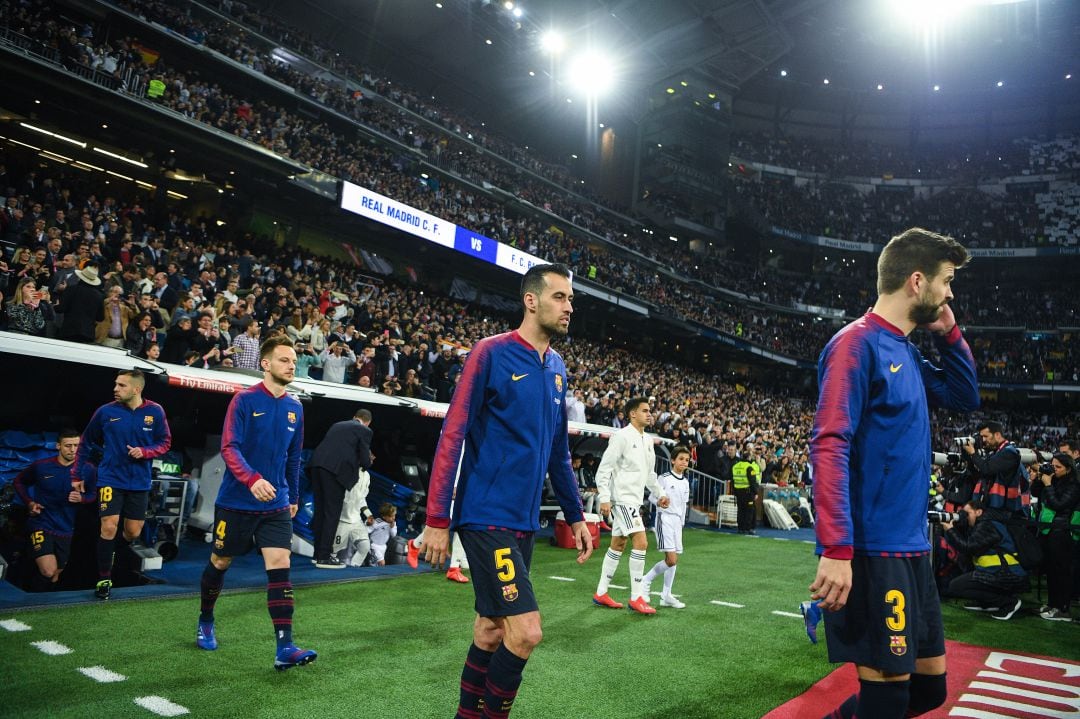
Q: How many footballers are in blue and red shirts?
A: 5